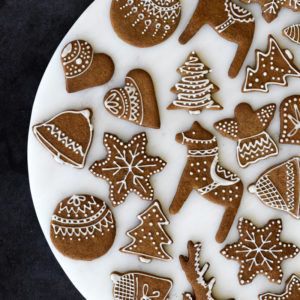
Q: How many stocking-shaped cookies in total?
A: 0